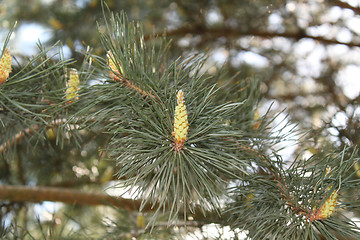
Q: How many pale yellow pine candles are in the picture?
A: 5